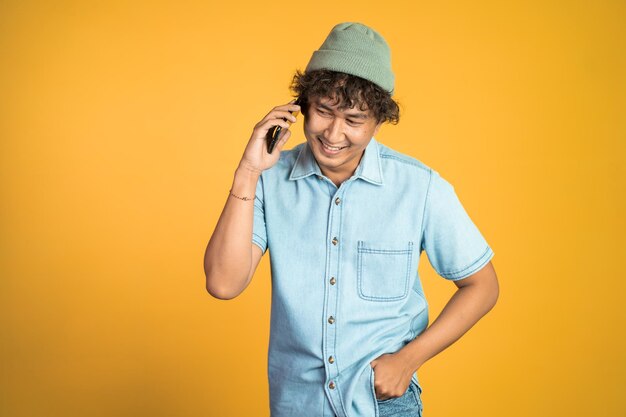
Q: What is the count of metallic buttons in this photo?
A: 6